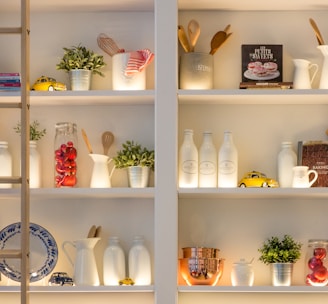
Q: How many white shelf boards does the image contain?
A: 6